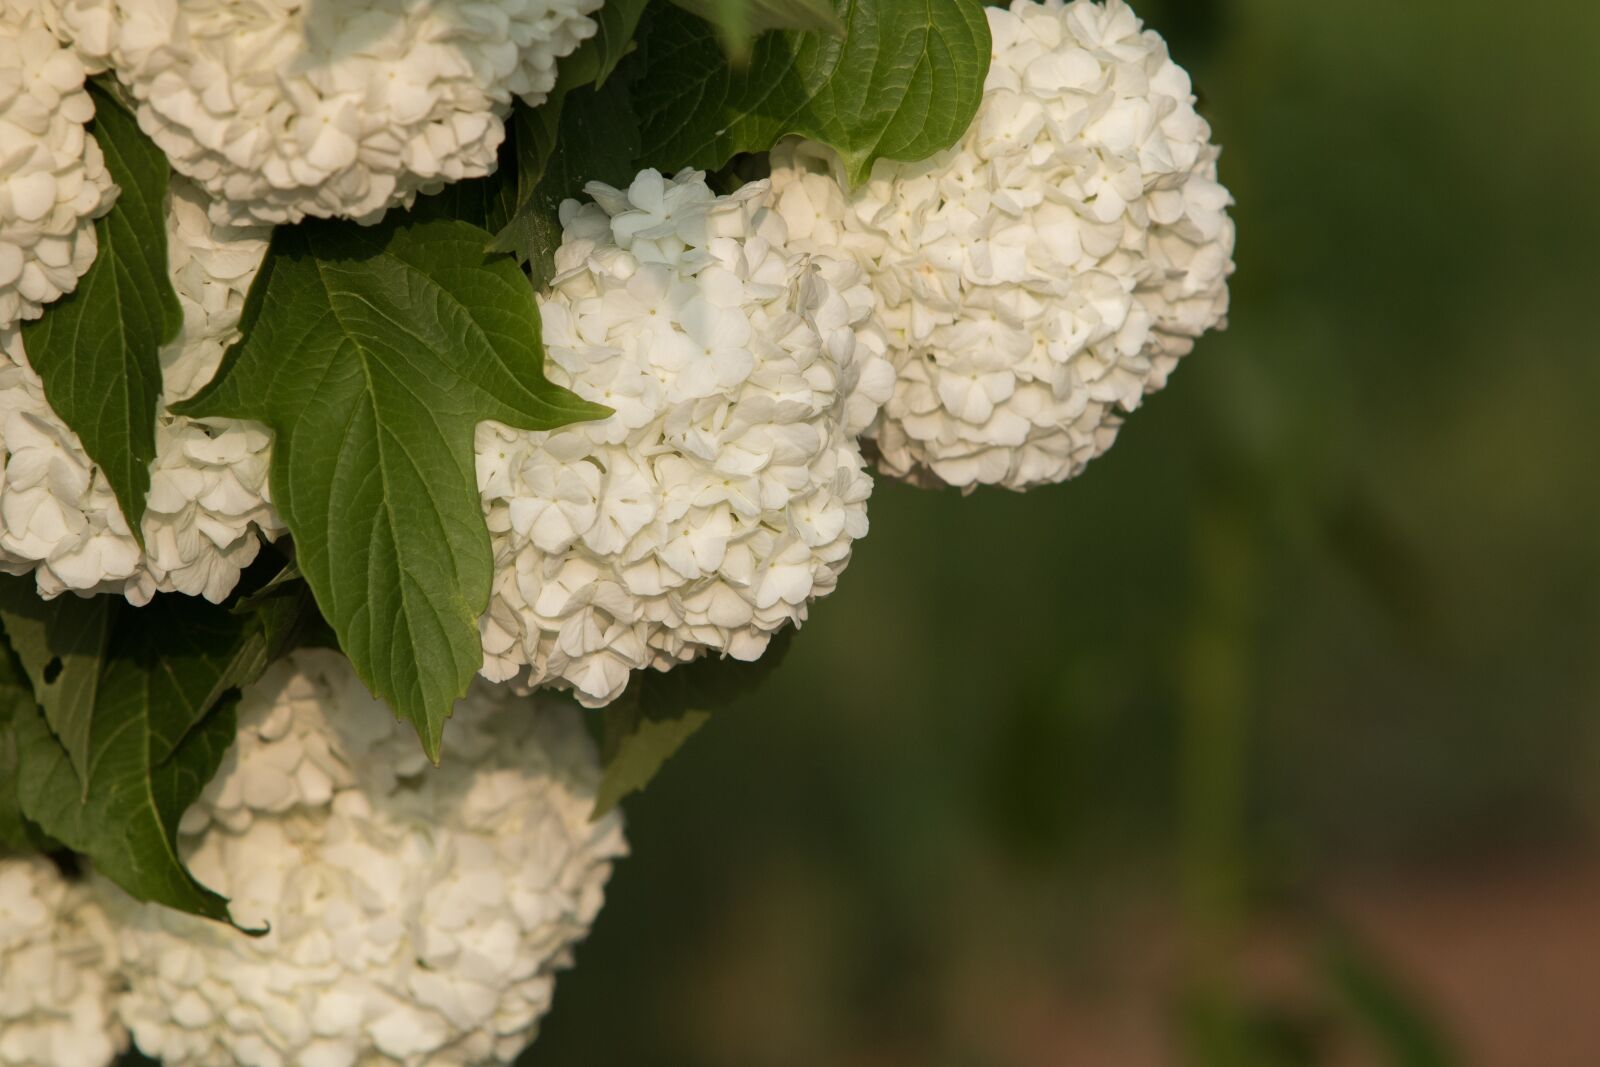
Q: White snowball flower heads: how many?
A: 7